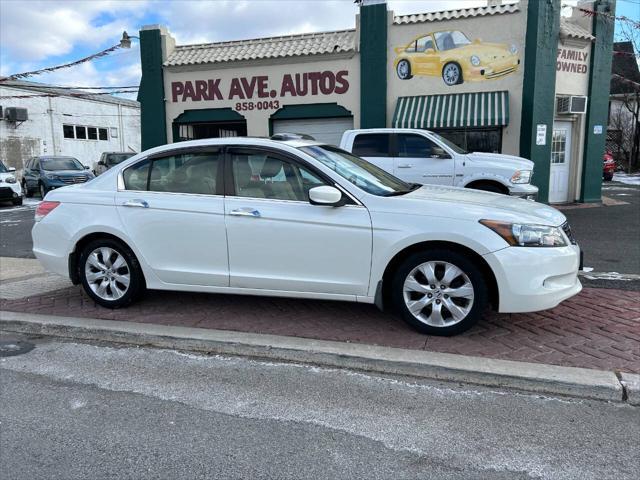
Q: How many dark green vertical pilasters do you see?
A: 4